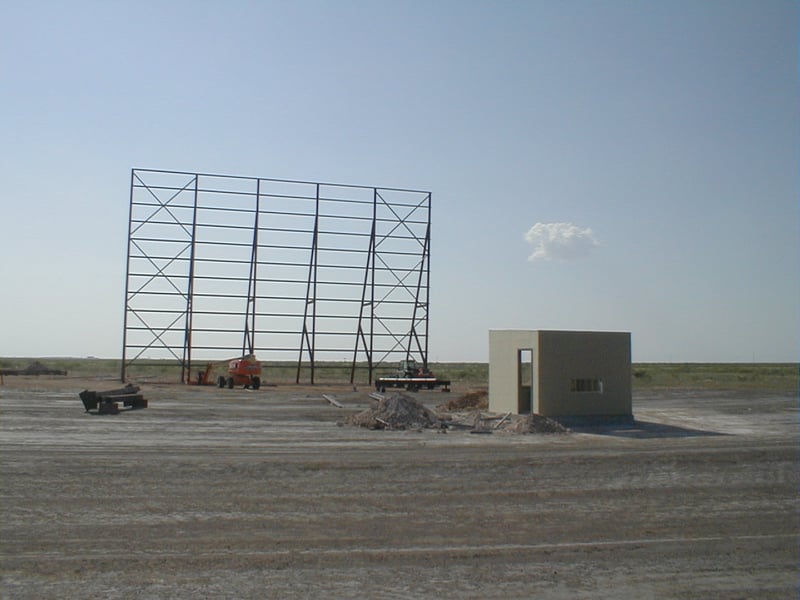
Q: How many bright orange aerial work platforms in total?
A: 1